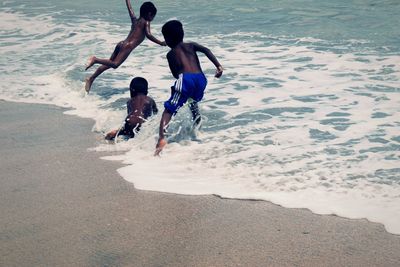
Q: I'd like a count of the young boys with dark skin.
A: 3